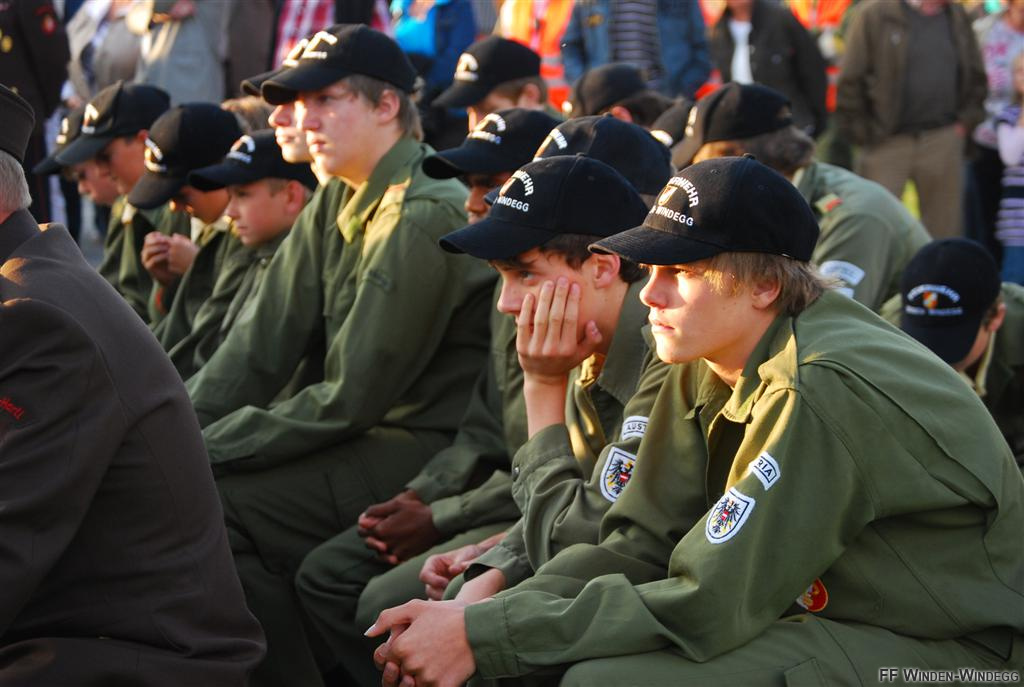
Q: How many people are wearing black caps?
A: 15